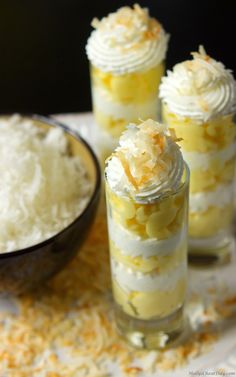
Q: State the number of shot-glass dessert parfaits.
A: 3